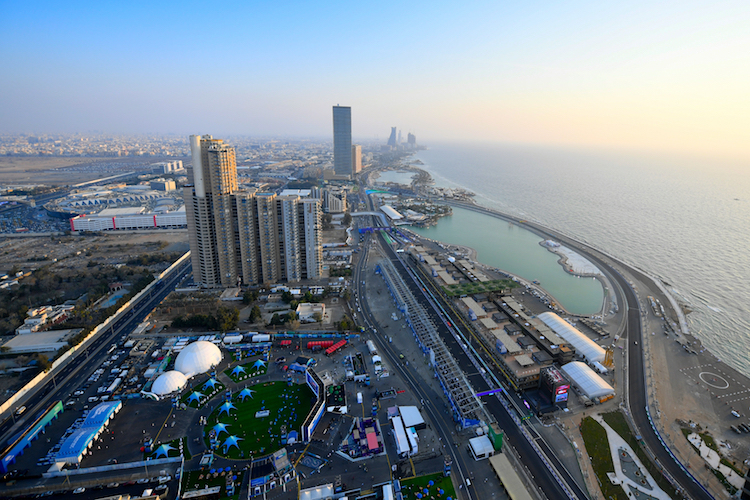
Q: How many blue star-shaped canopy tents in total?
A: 9